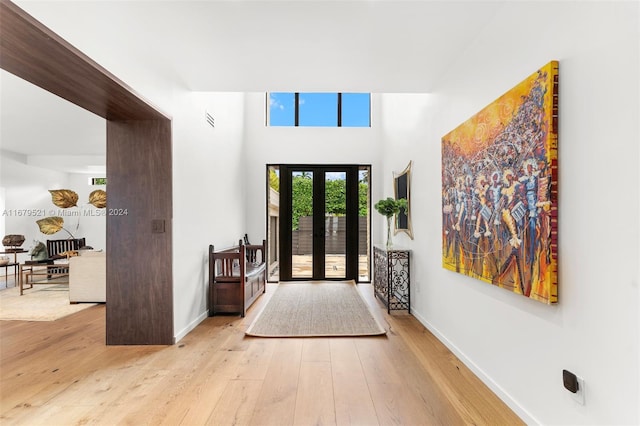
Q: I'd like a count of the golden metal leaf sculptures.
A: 3